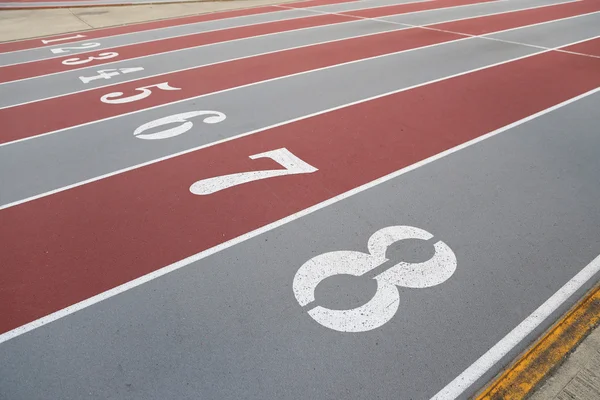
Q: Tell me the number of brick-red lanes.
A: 4